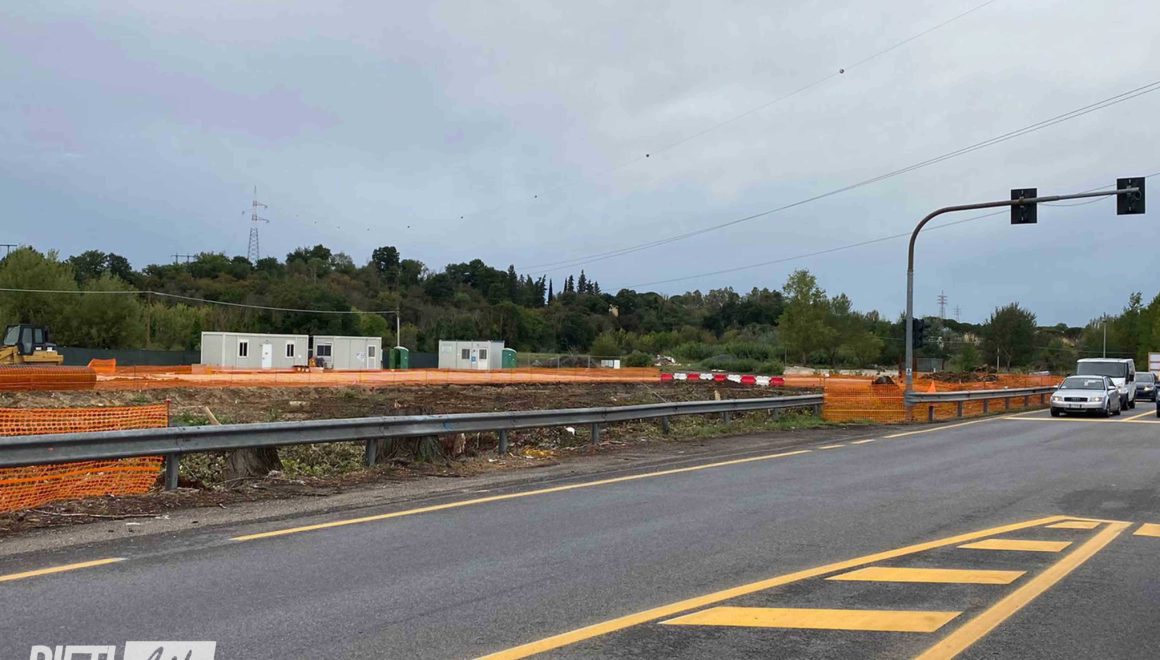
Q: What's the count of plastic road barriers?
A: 9